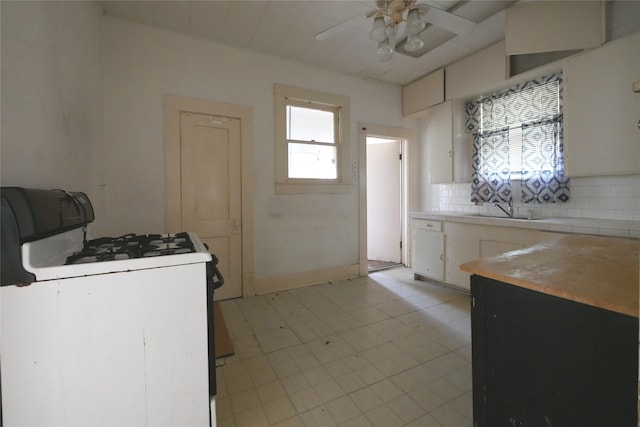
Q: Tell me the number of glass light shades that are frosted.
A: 4